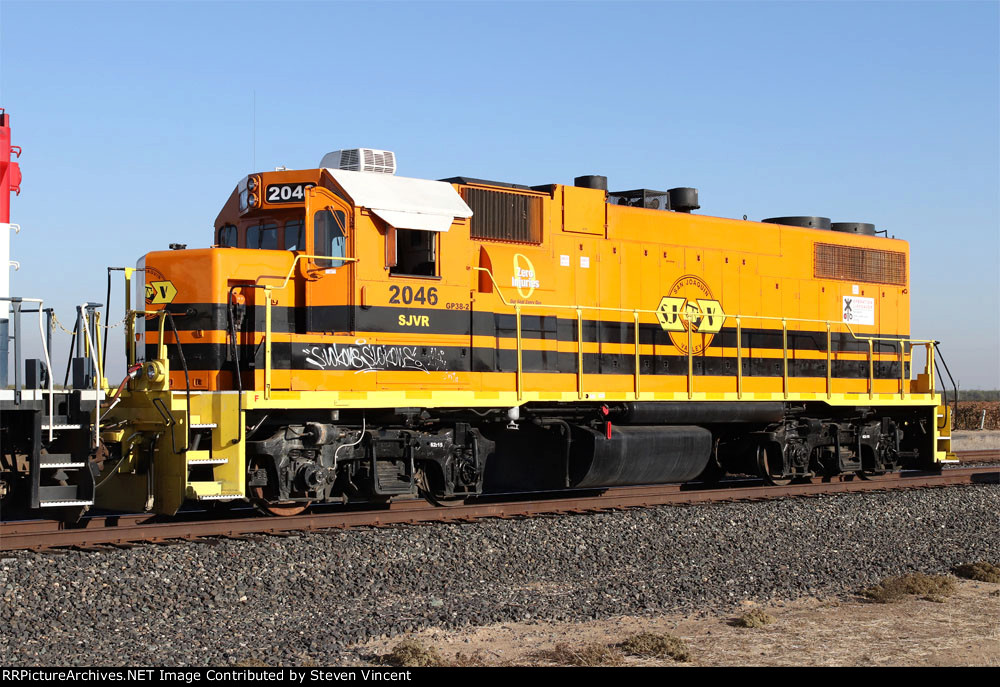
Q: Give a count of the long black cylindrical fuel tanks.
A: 2